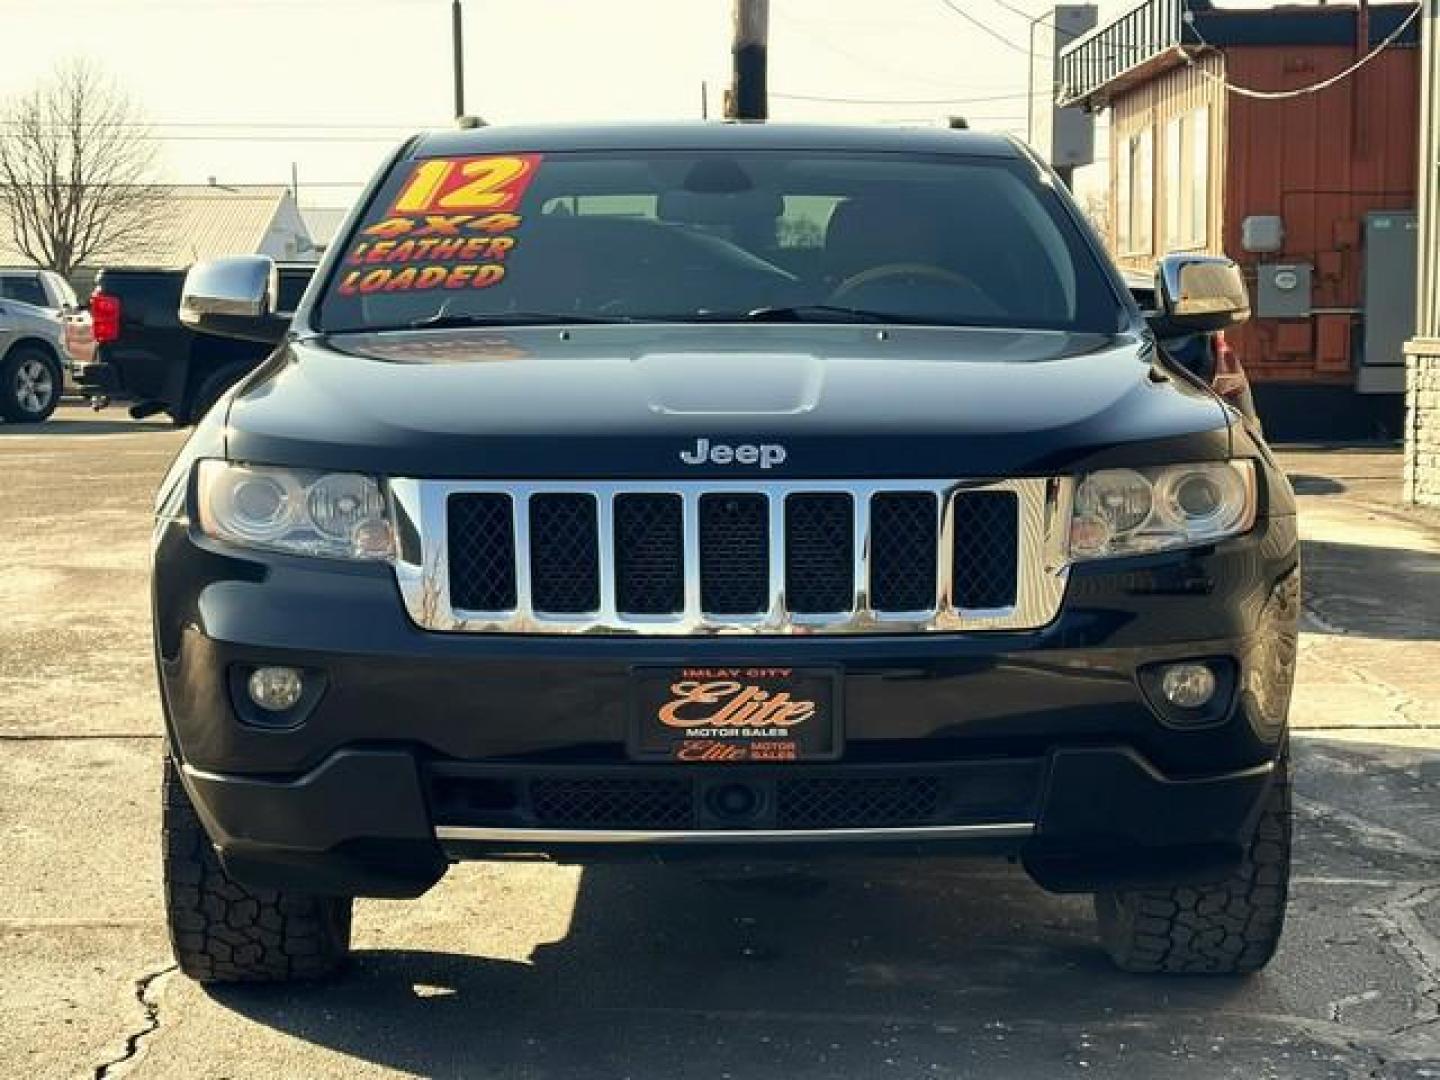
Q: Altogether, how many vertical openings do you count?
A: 7